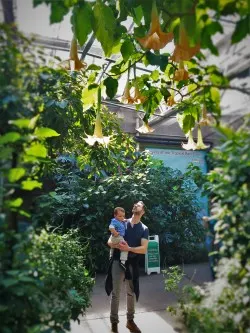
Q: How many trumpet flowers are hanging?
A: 12